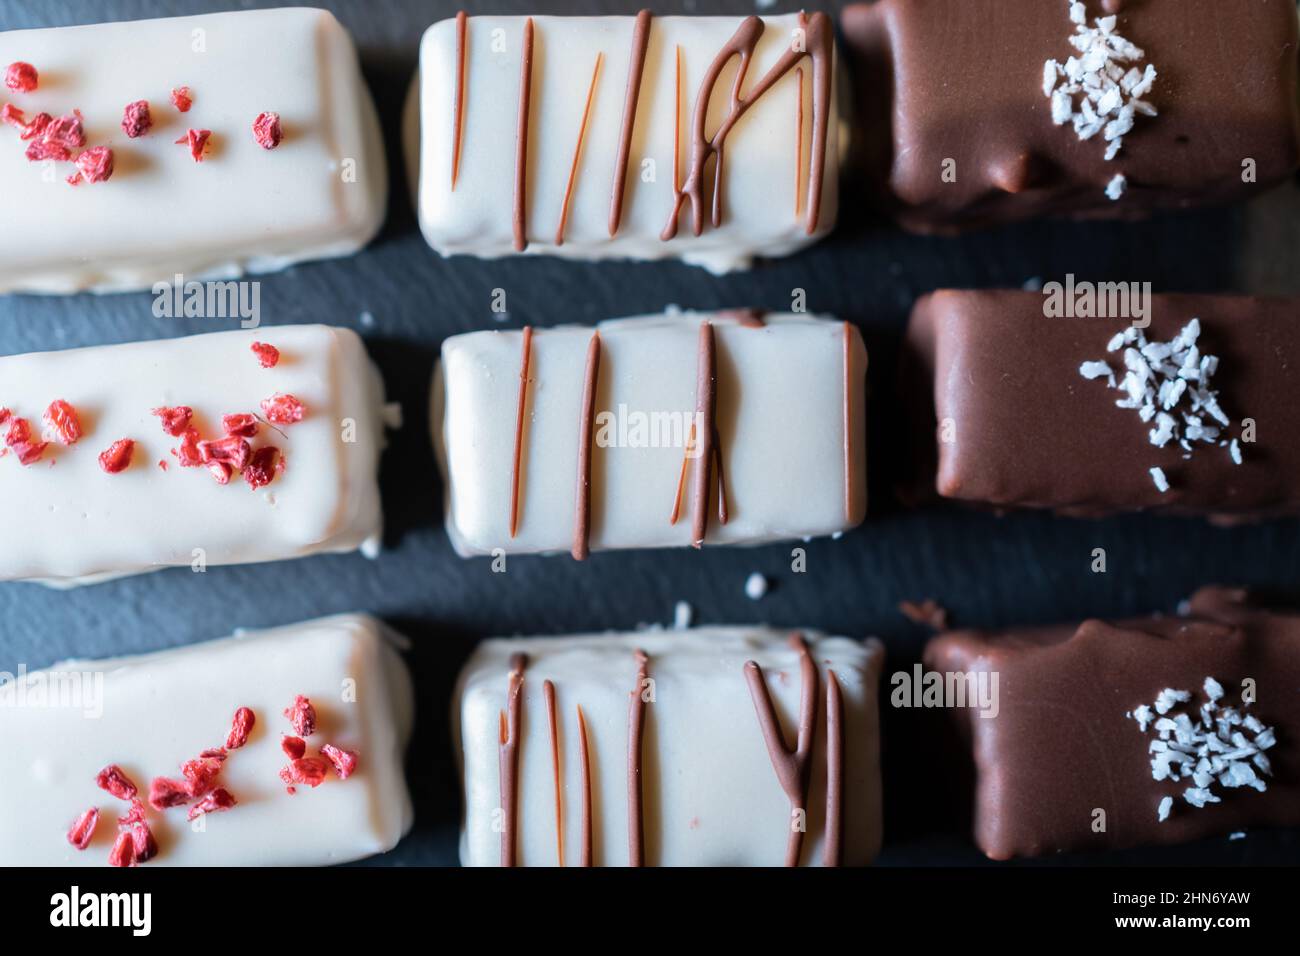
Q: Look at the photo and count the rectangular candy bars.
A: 9